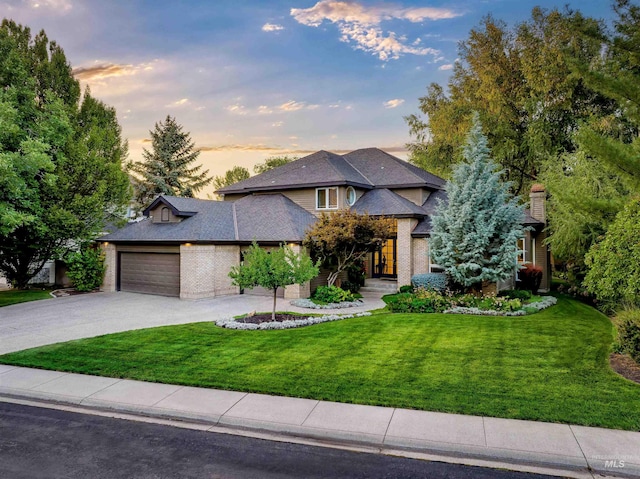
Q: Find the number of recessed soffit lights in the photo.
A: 3